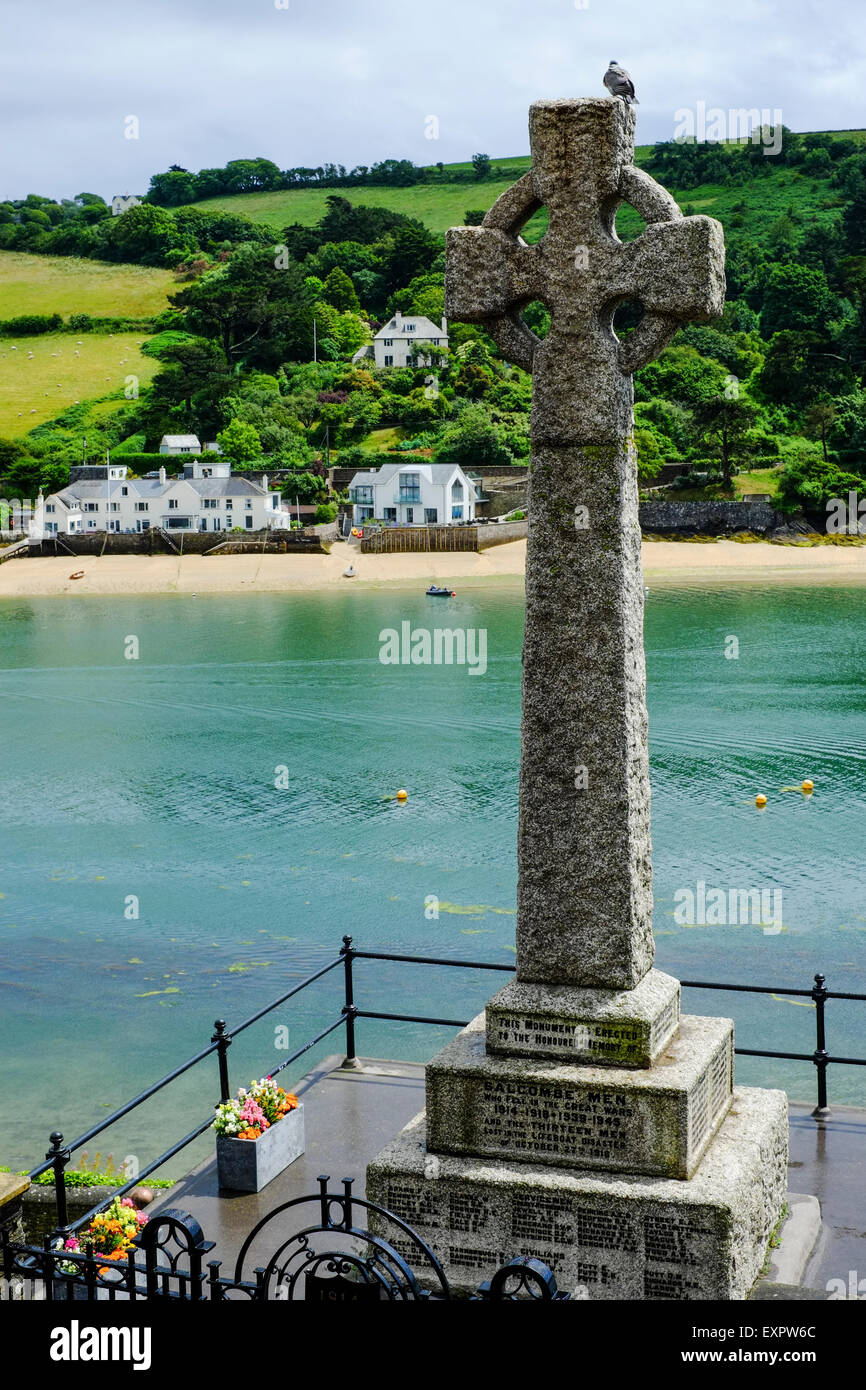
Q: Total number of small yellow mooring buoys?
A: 3